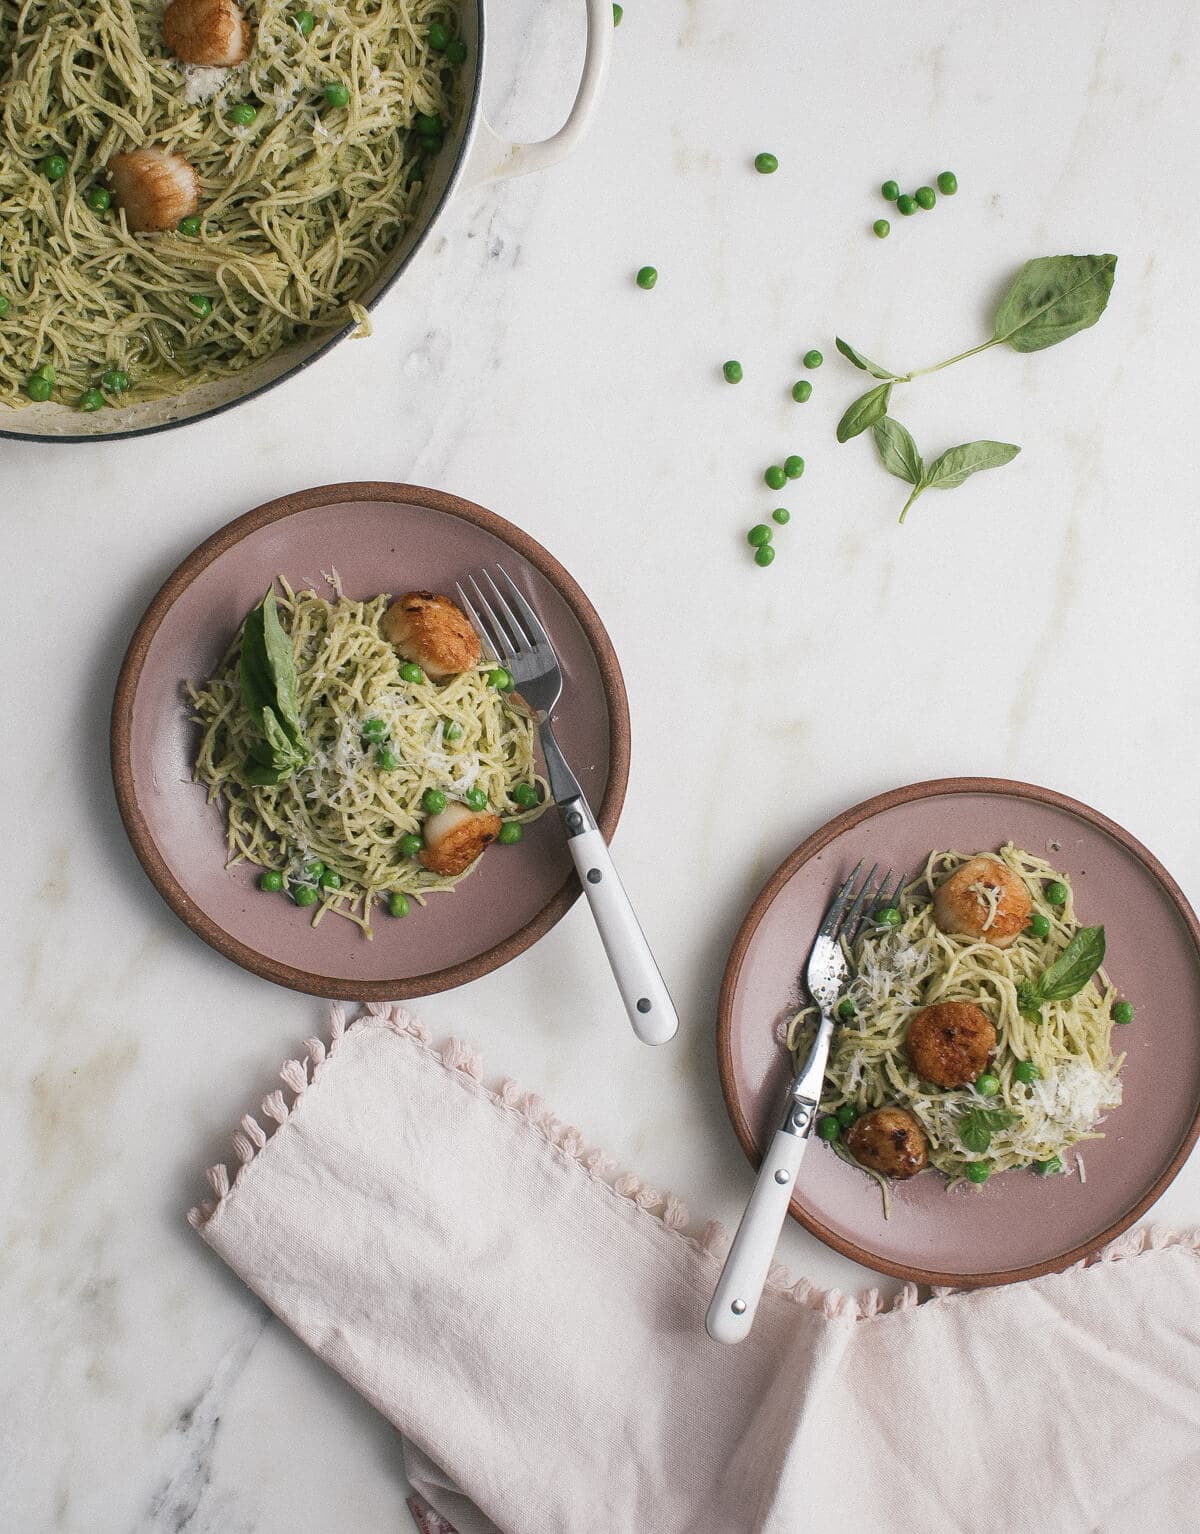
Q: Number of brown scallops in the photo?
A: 7